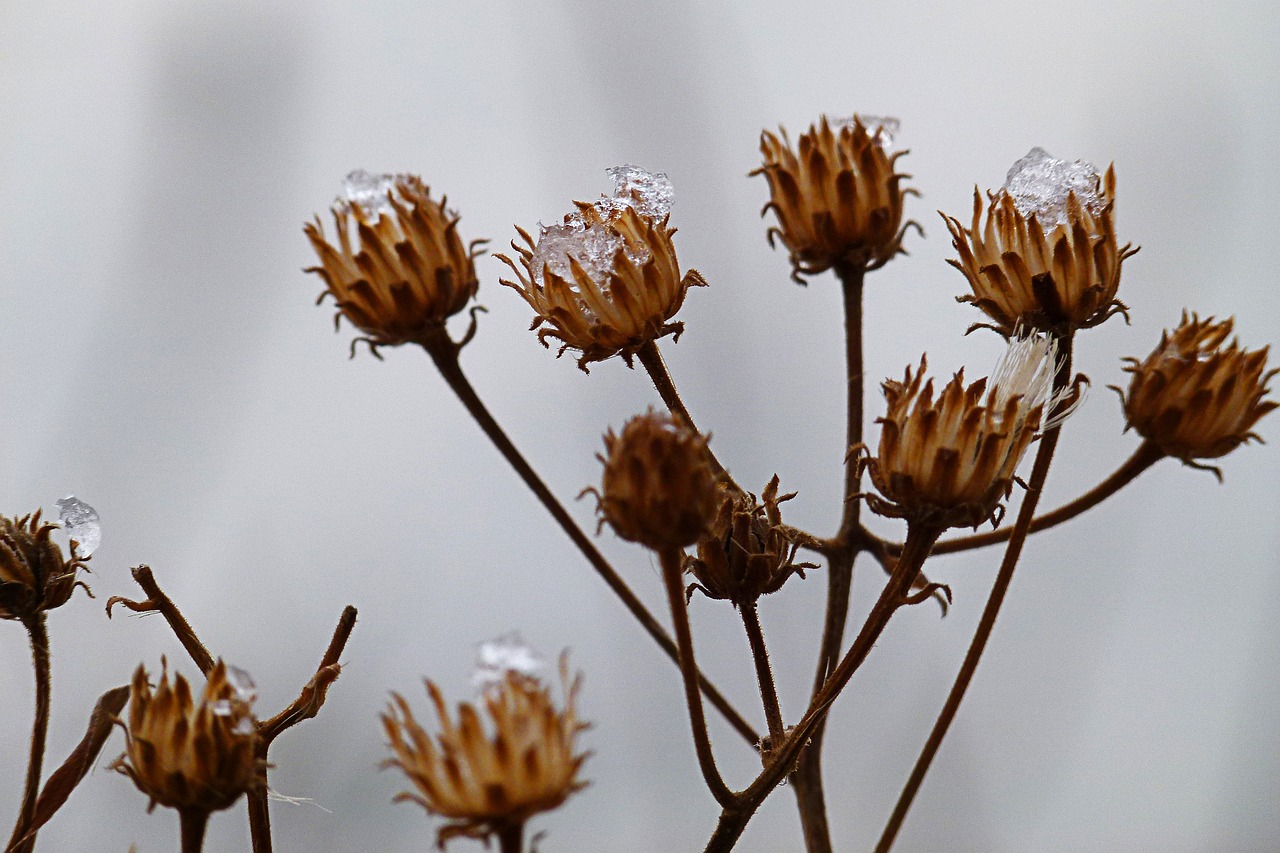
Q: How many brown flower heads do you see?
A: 11